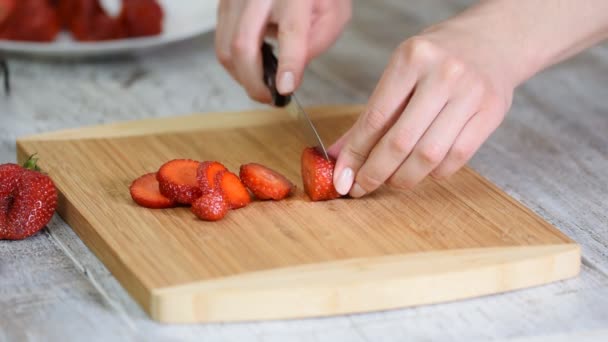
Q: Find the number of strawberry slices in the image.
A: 6